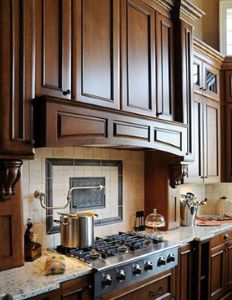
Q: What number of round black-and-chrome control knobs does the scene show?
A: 6